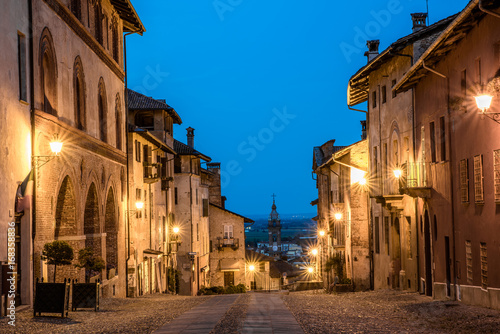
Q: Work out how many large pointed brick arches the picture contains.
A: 3